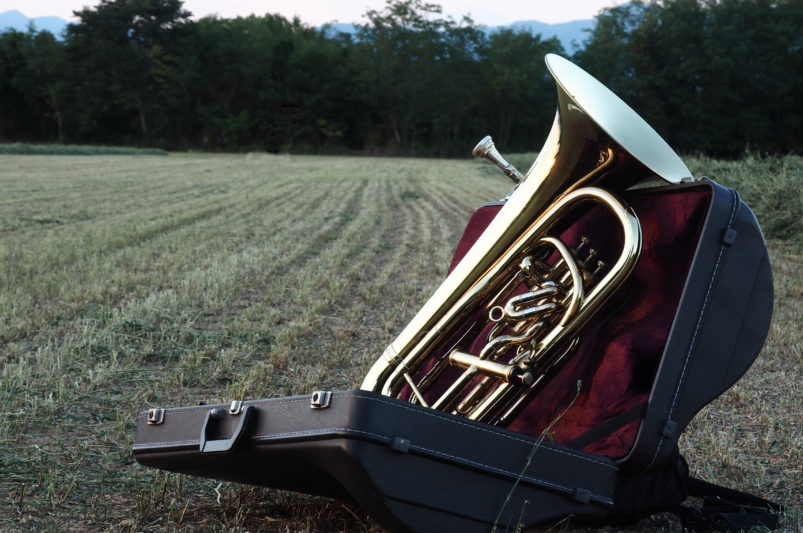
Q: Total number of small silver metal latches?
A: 3